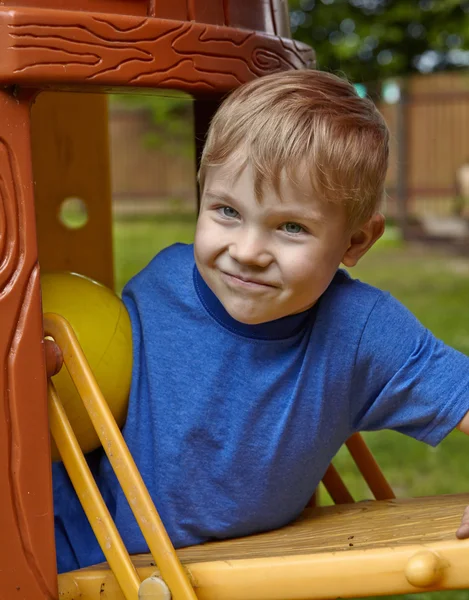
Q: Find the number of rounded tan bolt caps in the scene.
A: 2